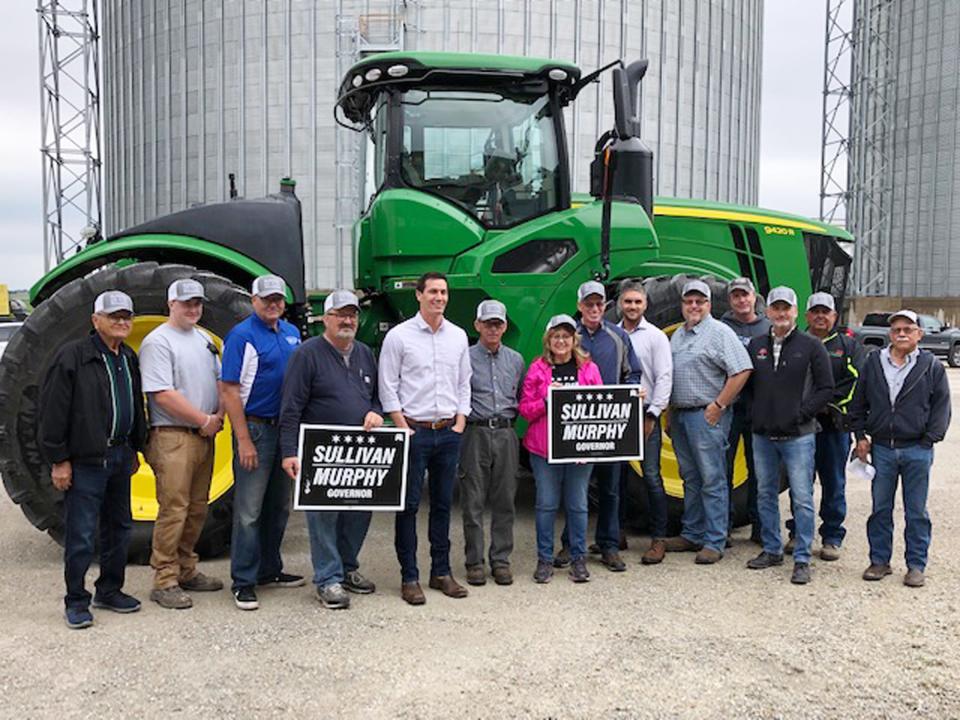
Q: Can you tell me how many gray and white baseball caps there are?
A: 10